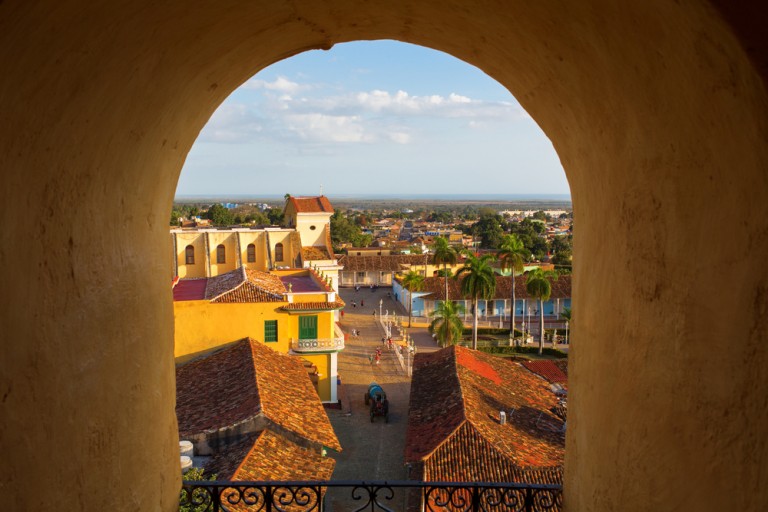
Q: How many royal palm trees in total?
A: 6